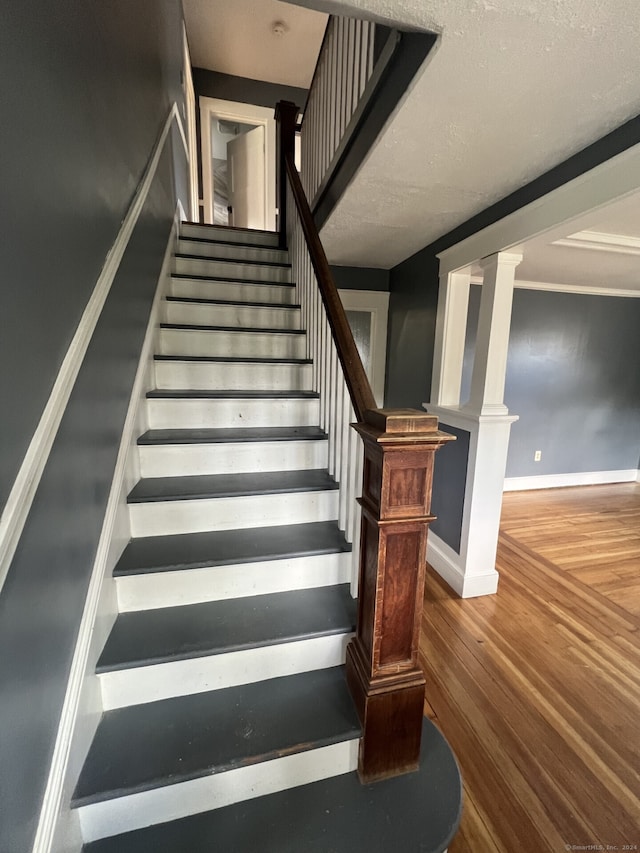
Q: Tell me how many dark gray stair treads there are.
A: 13